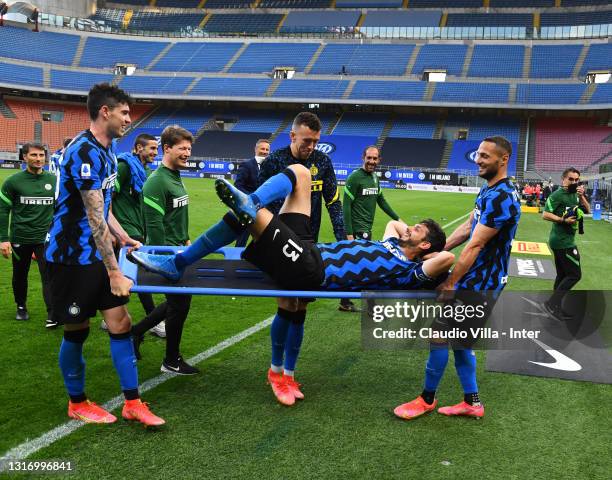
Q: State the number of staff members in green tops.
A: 5